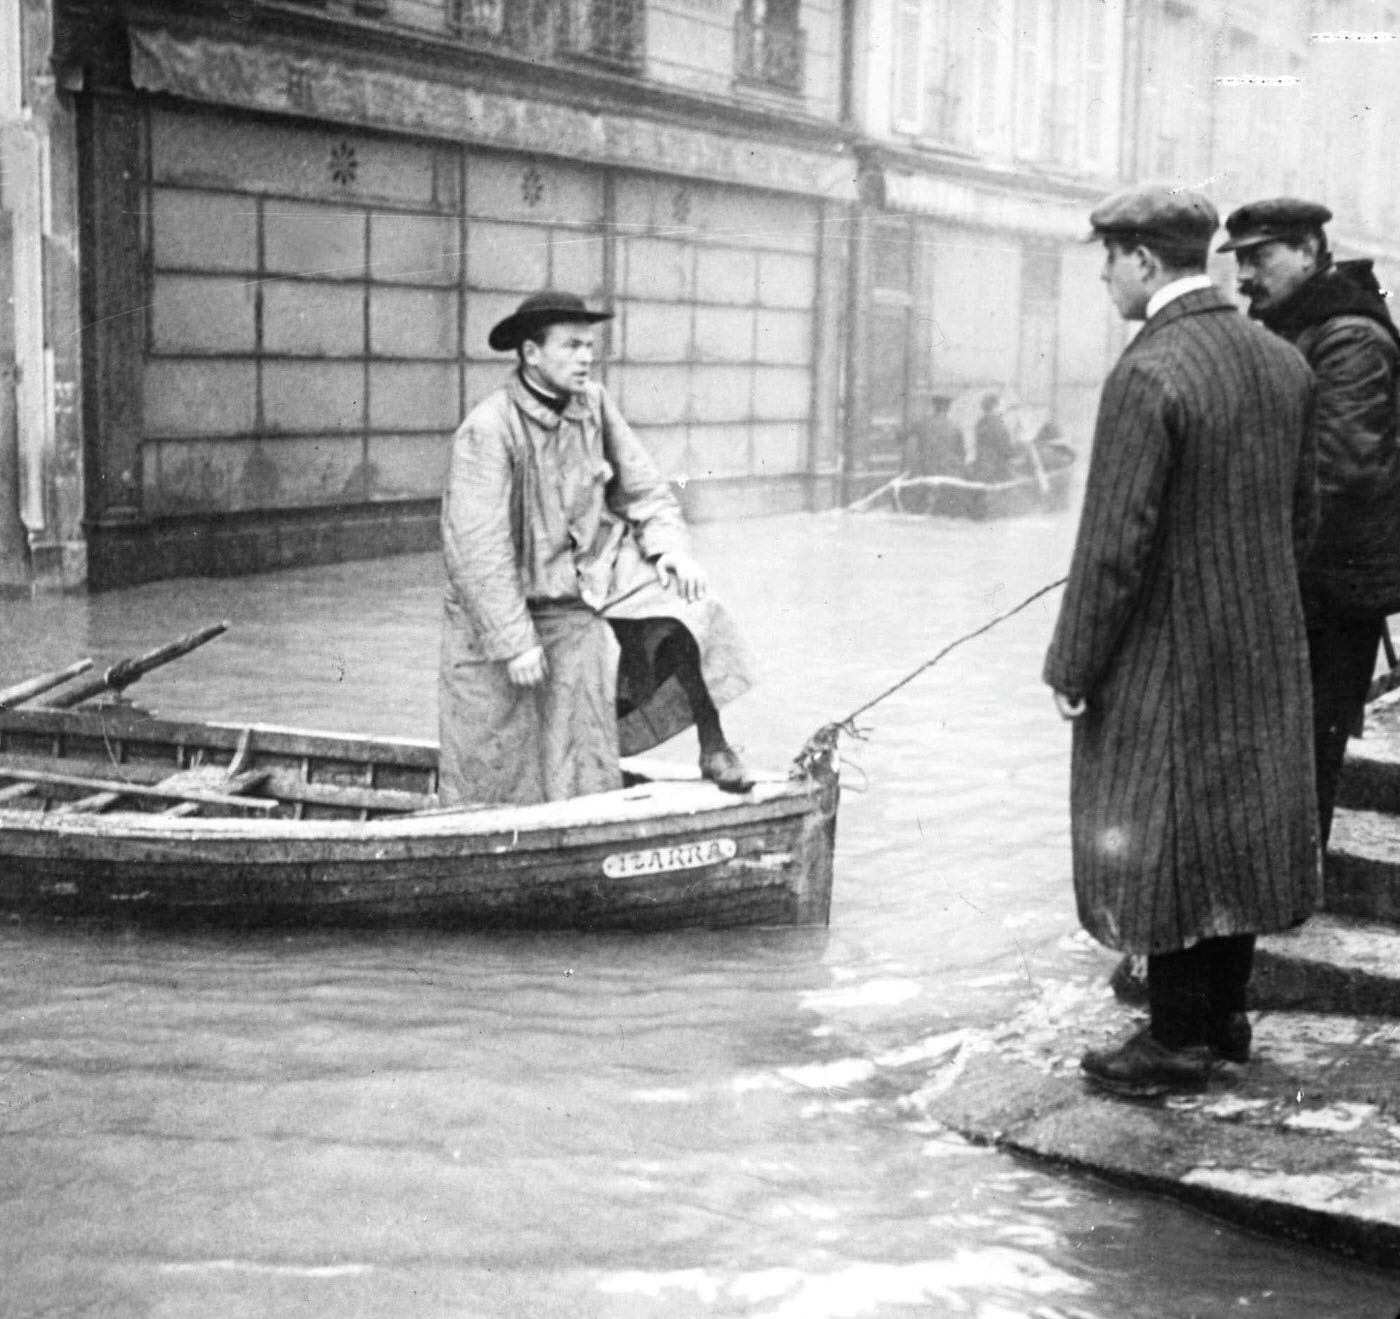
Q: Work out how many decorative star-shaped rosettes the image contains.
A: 3